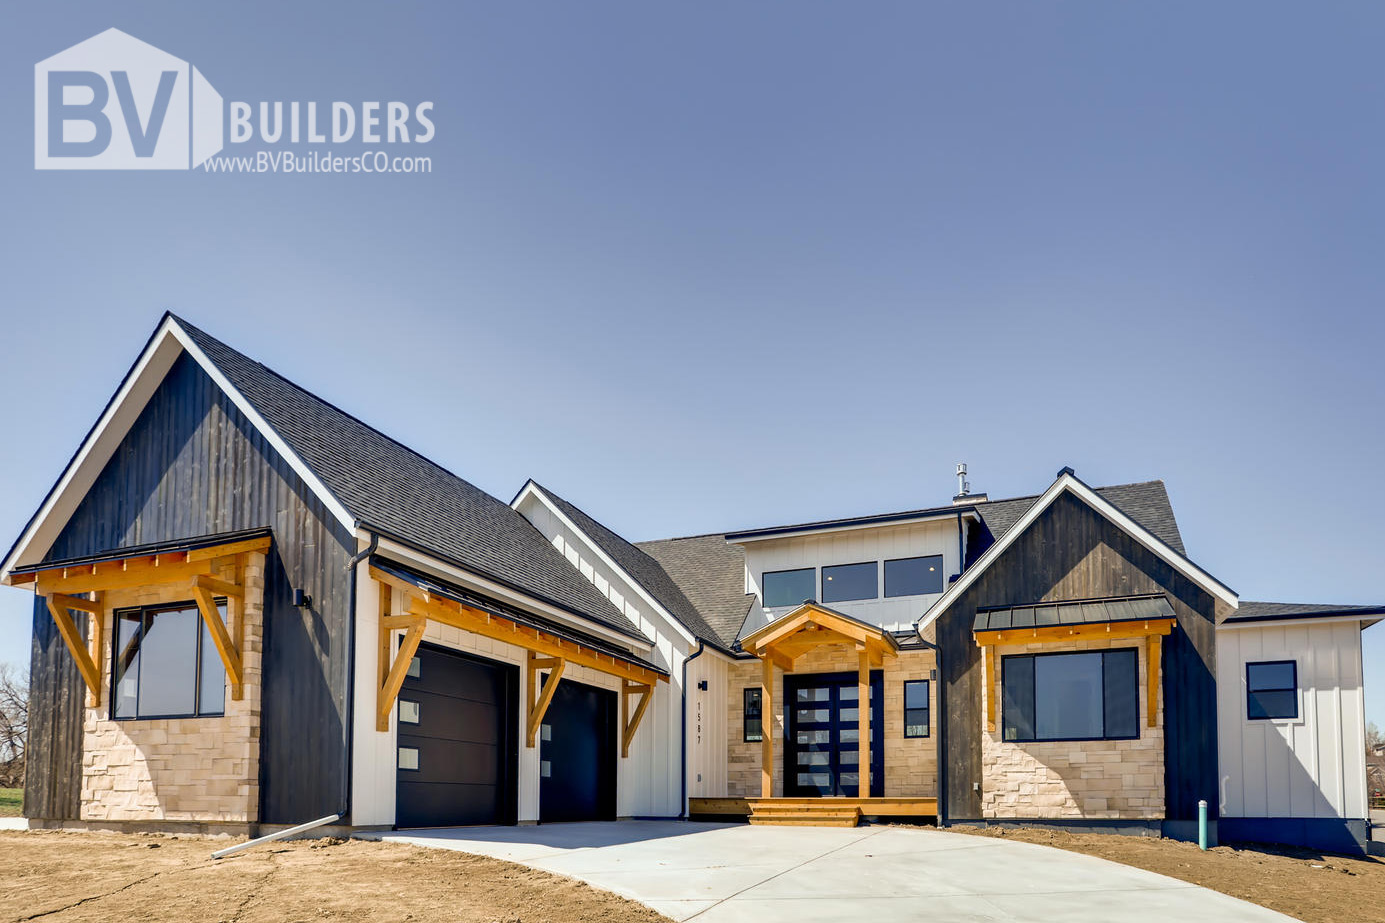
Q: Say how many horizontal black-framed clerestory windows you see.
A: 3